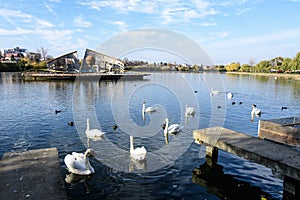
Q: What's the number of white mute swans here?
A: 9